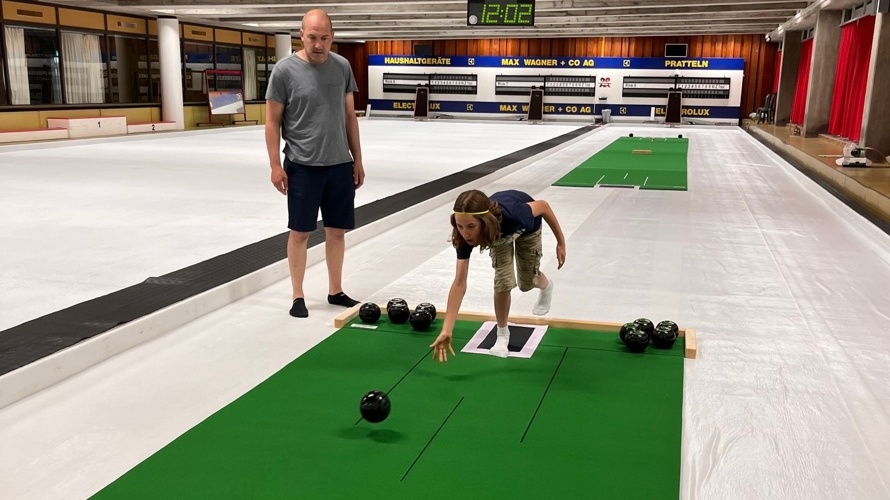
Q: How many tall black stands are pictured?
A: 3